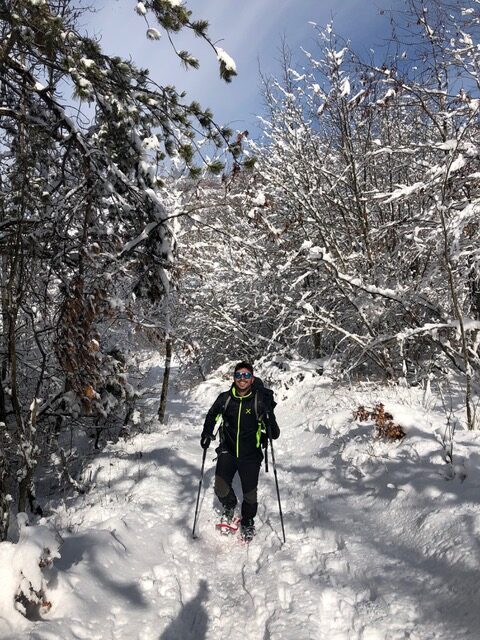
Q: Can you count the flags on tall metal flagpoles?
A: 0